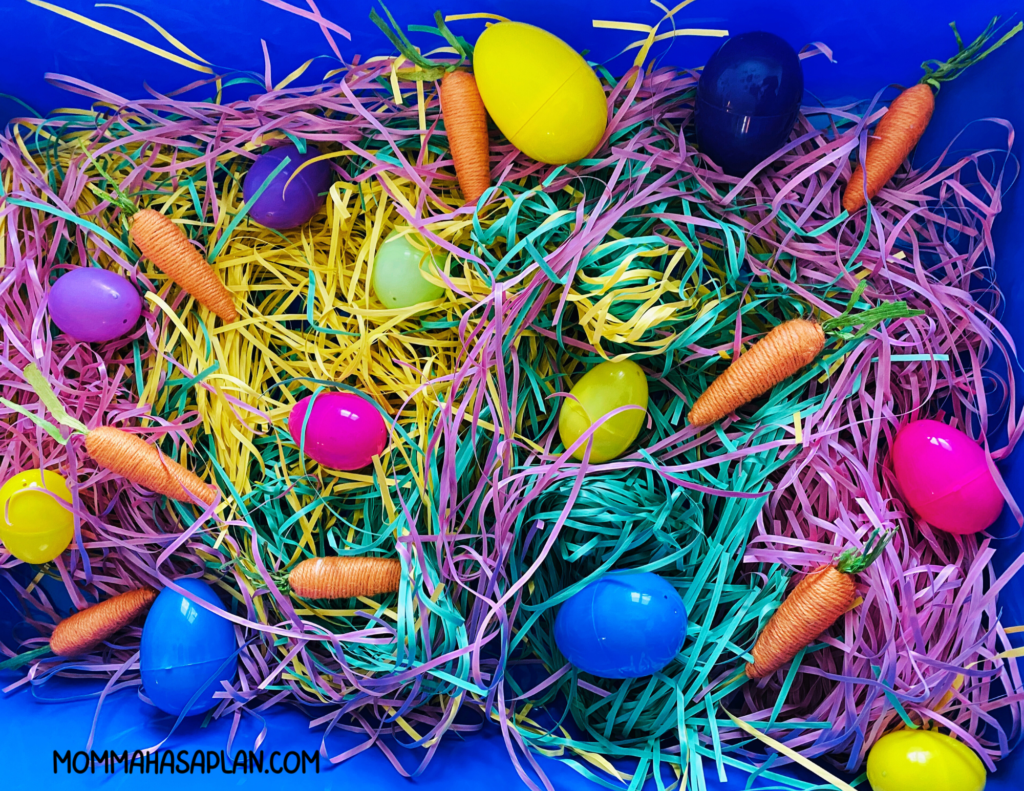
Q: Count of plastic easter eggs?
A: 12